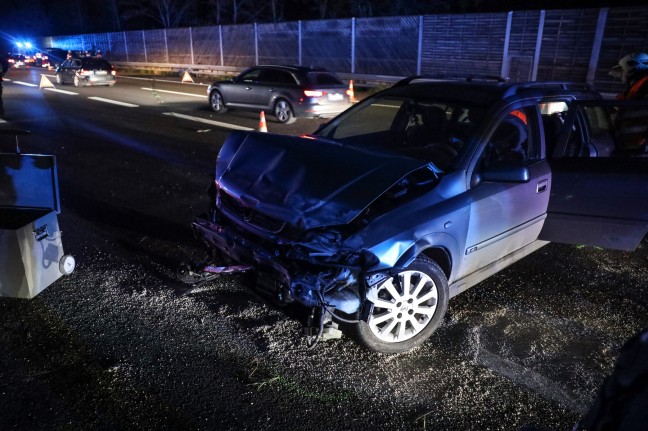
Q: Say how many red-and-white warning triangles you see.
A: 2